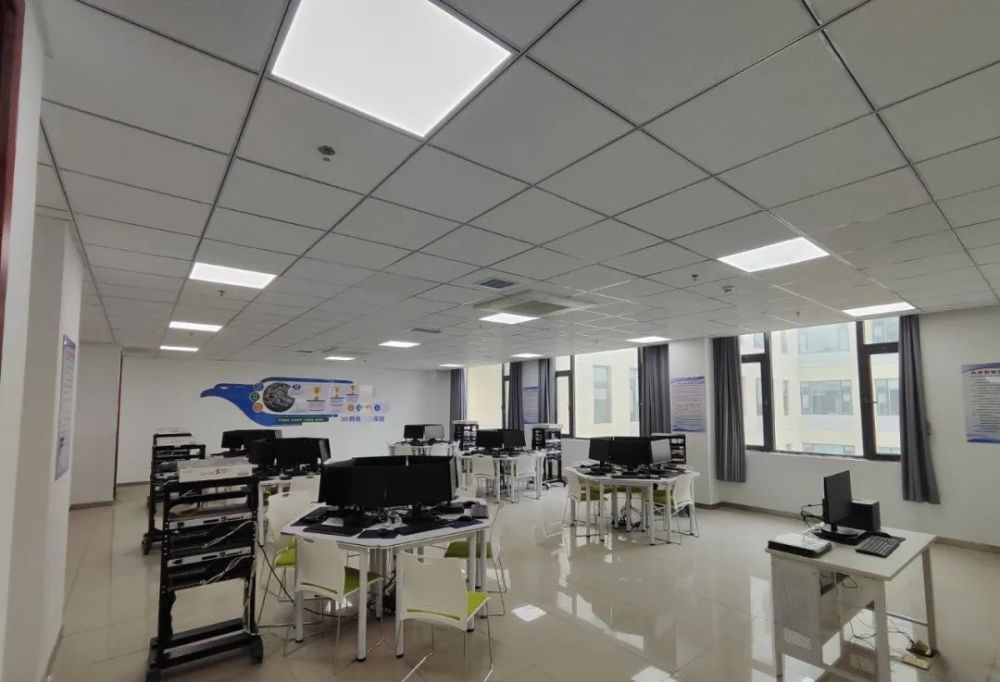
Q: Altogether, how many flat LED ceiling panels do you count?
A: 12